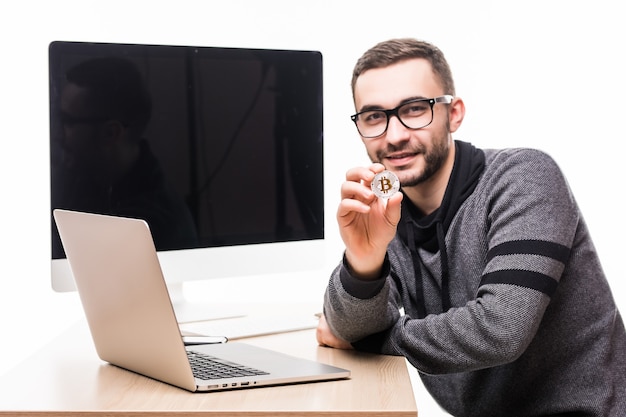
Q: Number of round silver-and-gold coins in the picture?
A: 1